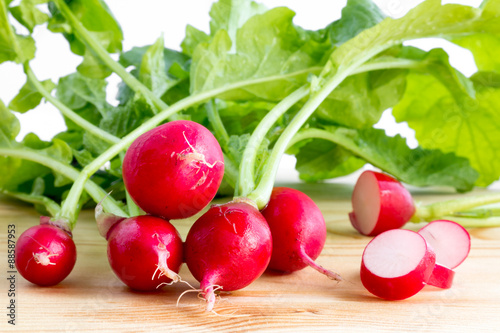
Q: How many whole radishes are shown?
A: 5